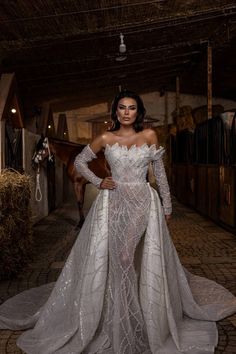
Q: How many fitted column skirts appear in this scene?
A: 1